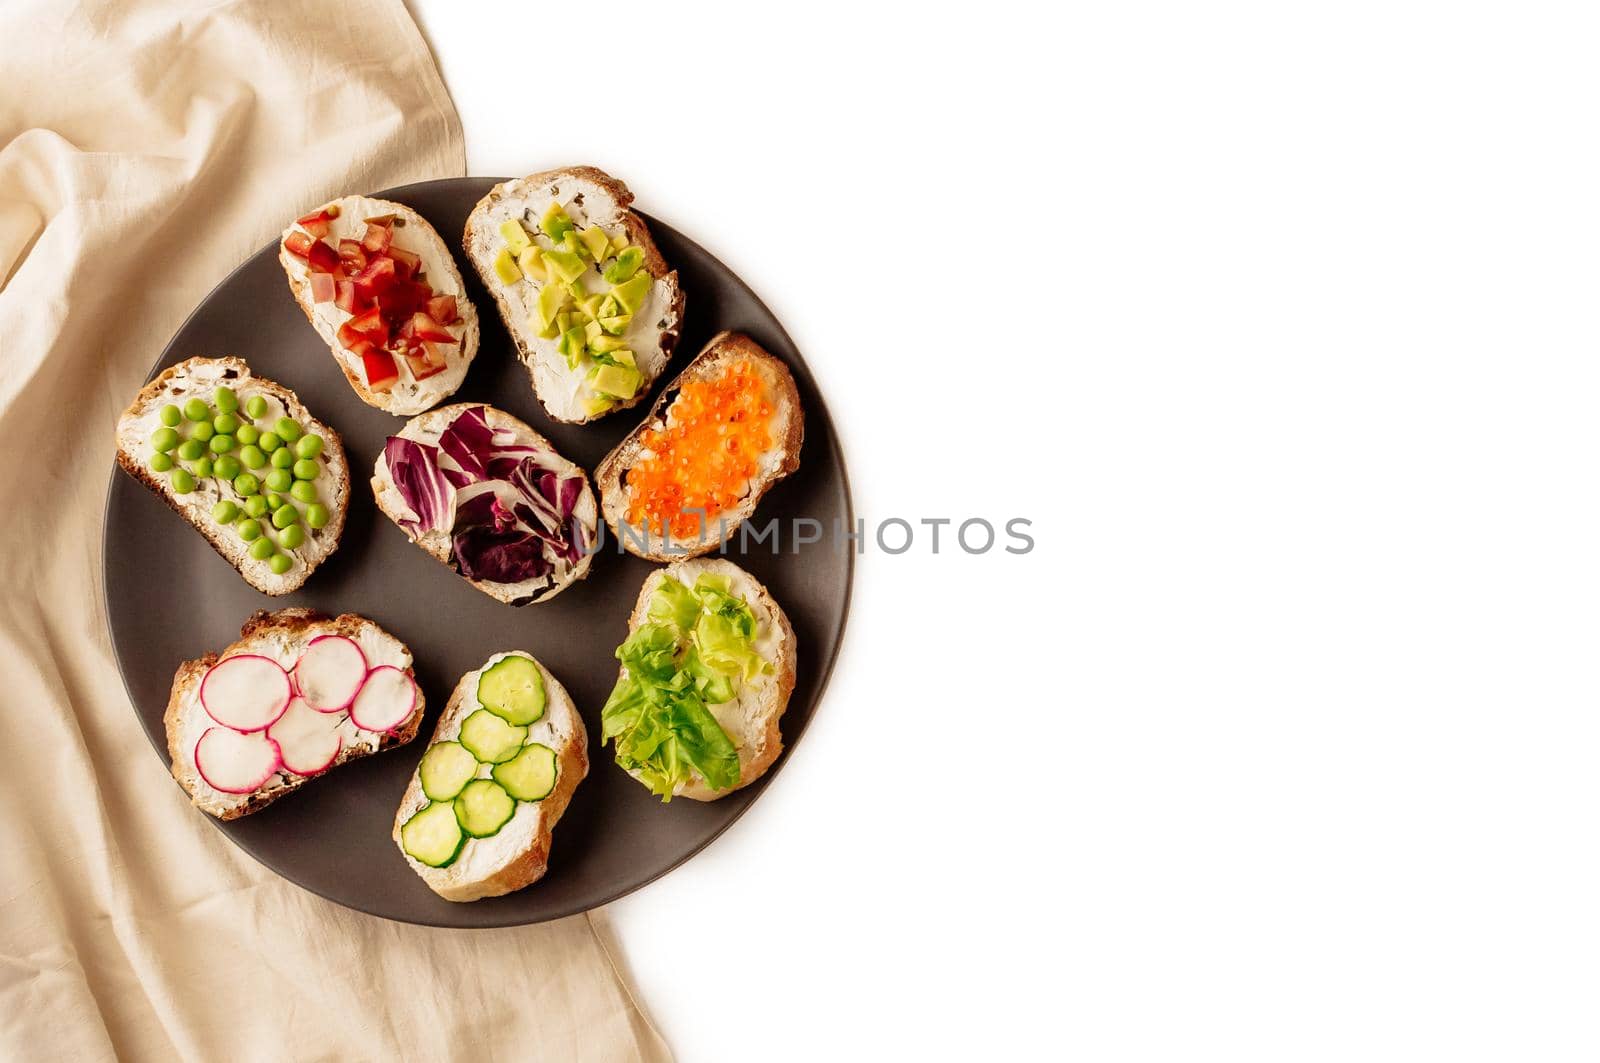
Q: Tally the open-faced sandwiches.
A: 8